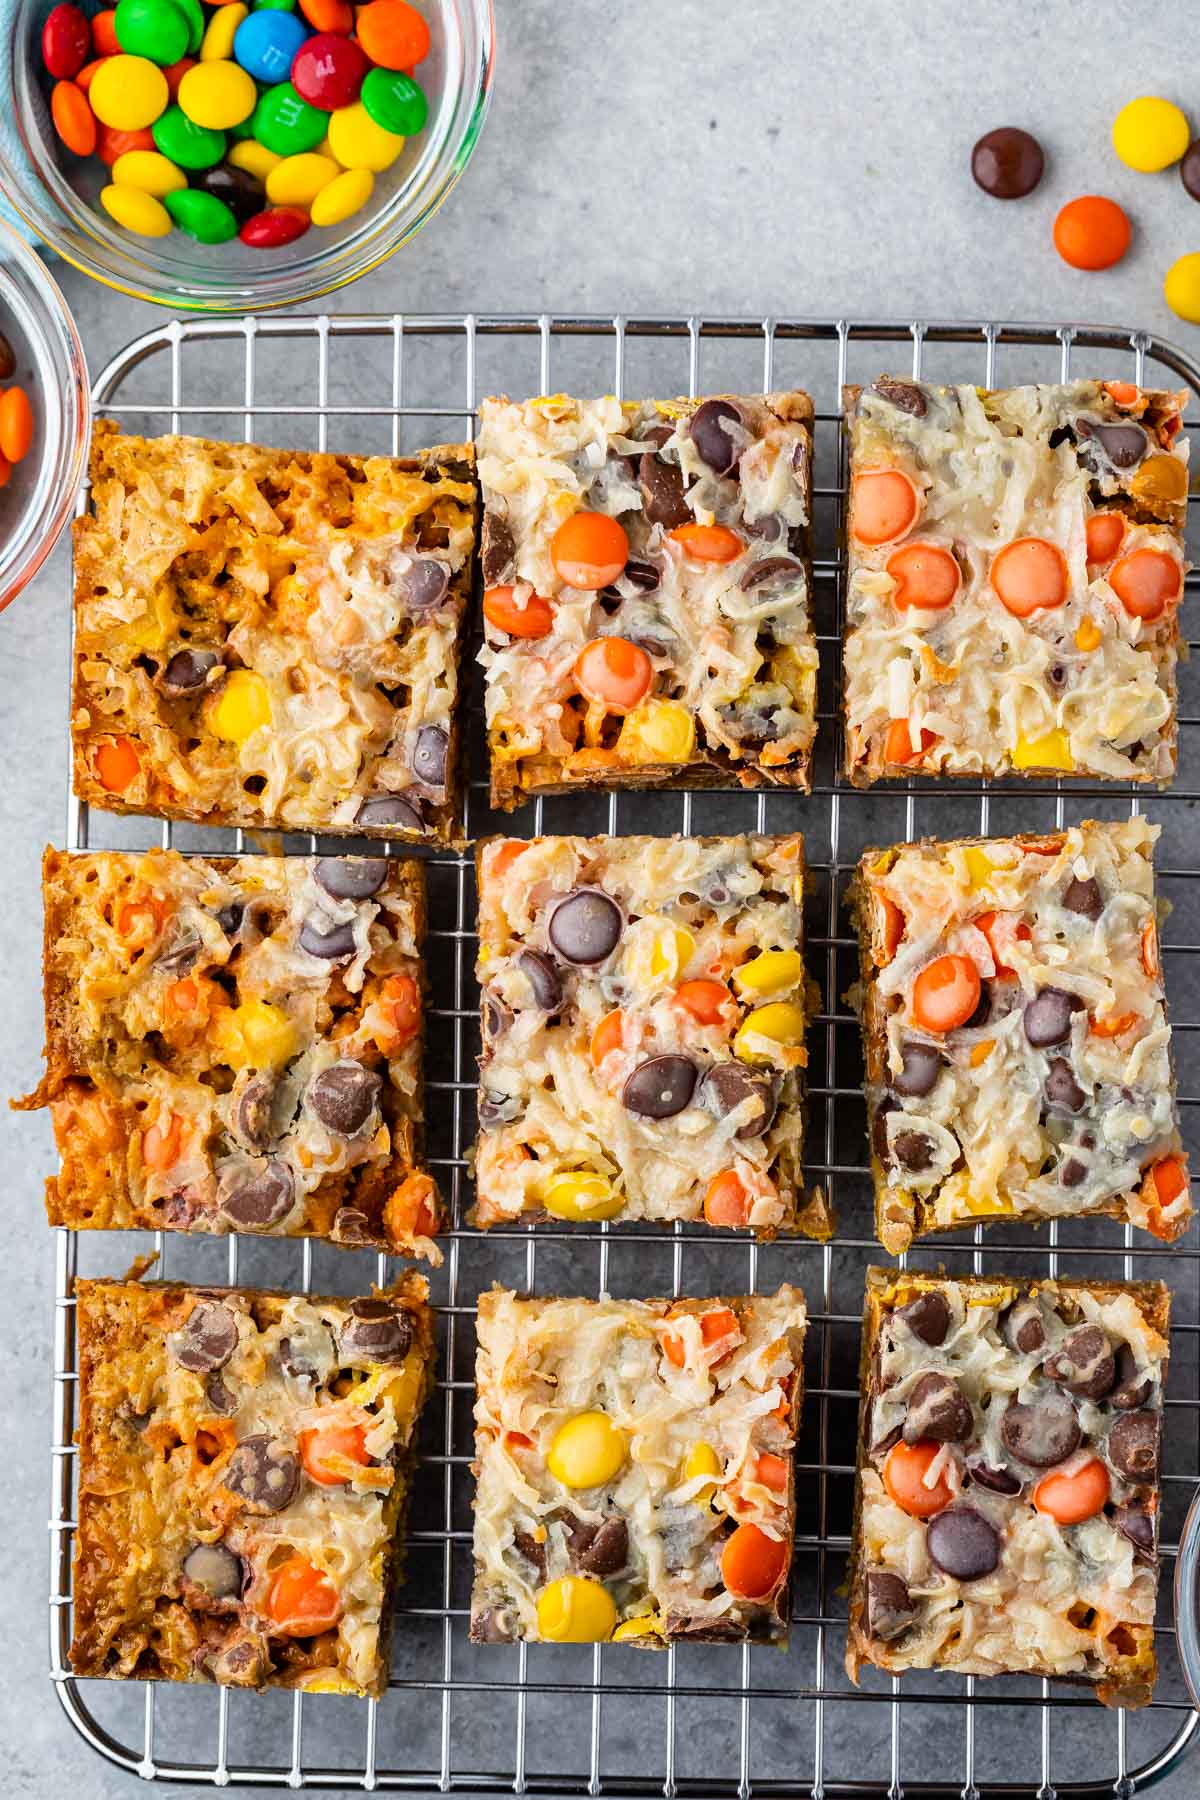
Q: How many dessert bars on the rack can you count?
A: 9